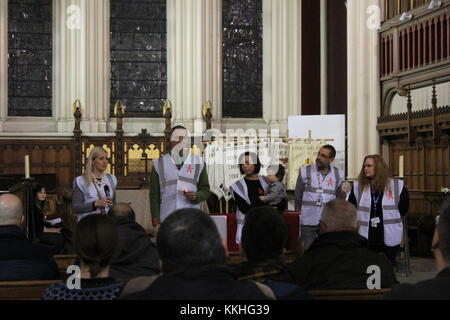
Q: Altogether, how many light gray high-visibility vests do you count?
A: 5